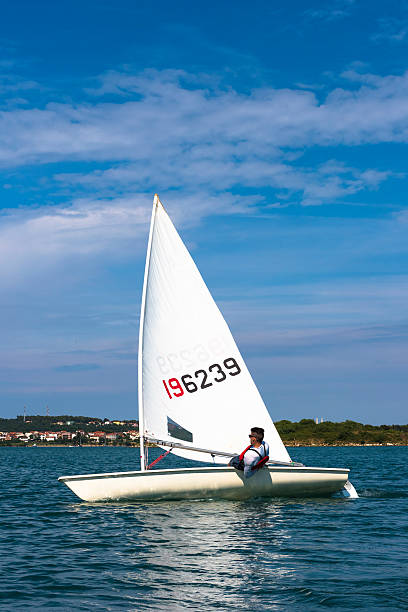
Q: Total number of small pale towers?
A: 2